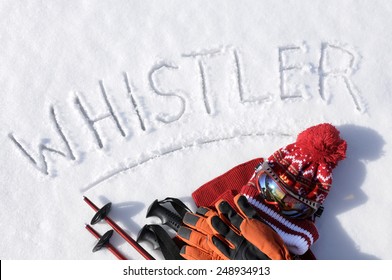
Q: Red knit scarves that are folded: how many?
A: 1